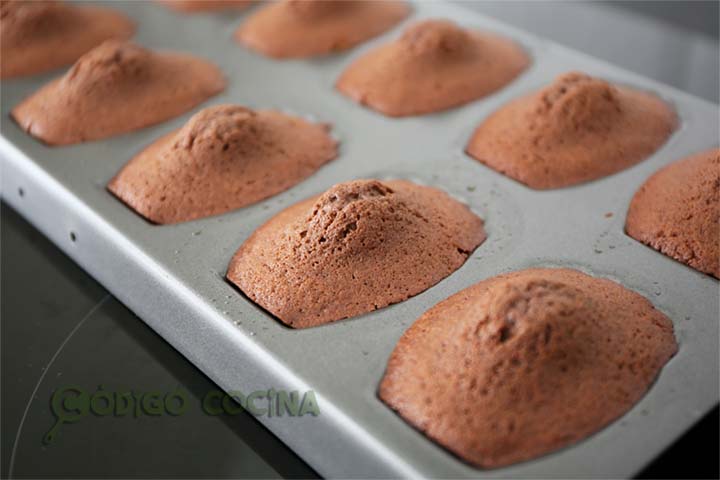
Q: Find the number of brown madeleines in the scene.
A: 10